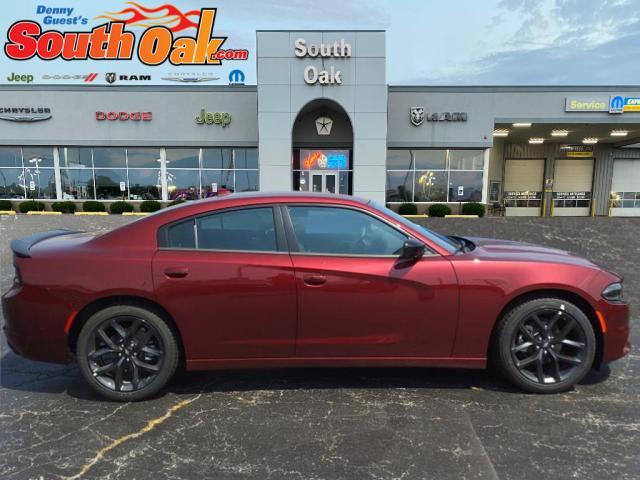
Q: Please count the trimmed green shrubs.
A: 10